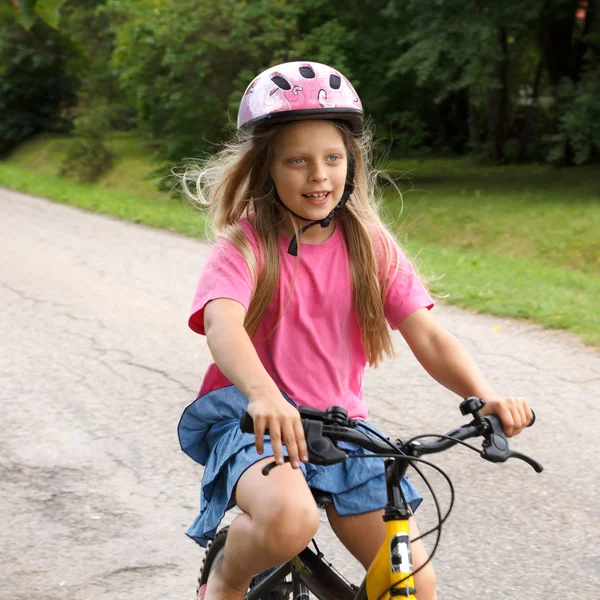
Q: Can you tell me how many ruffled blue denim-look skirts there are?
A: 1